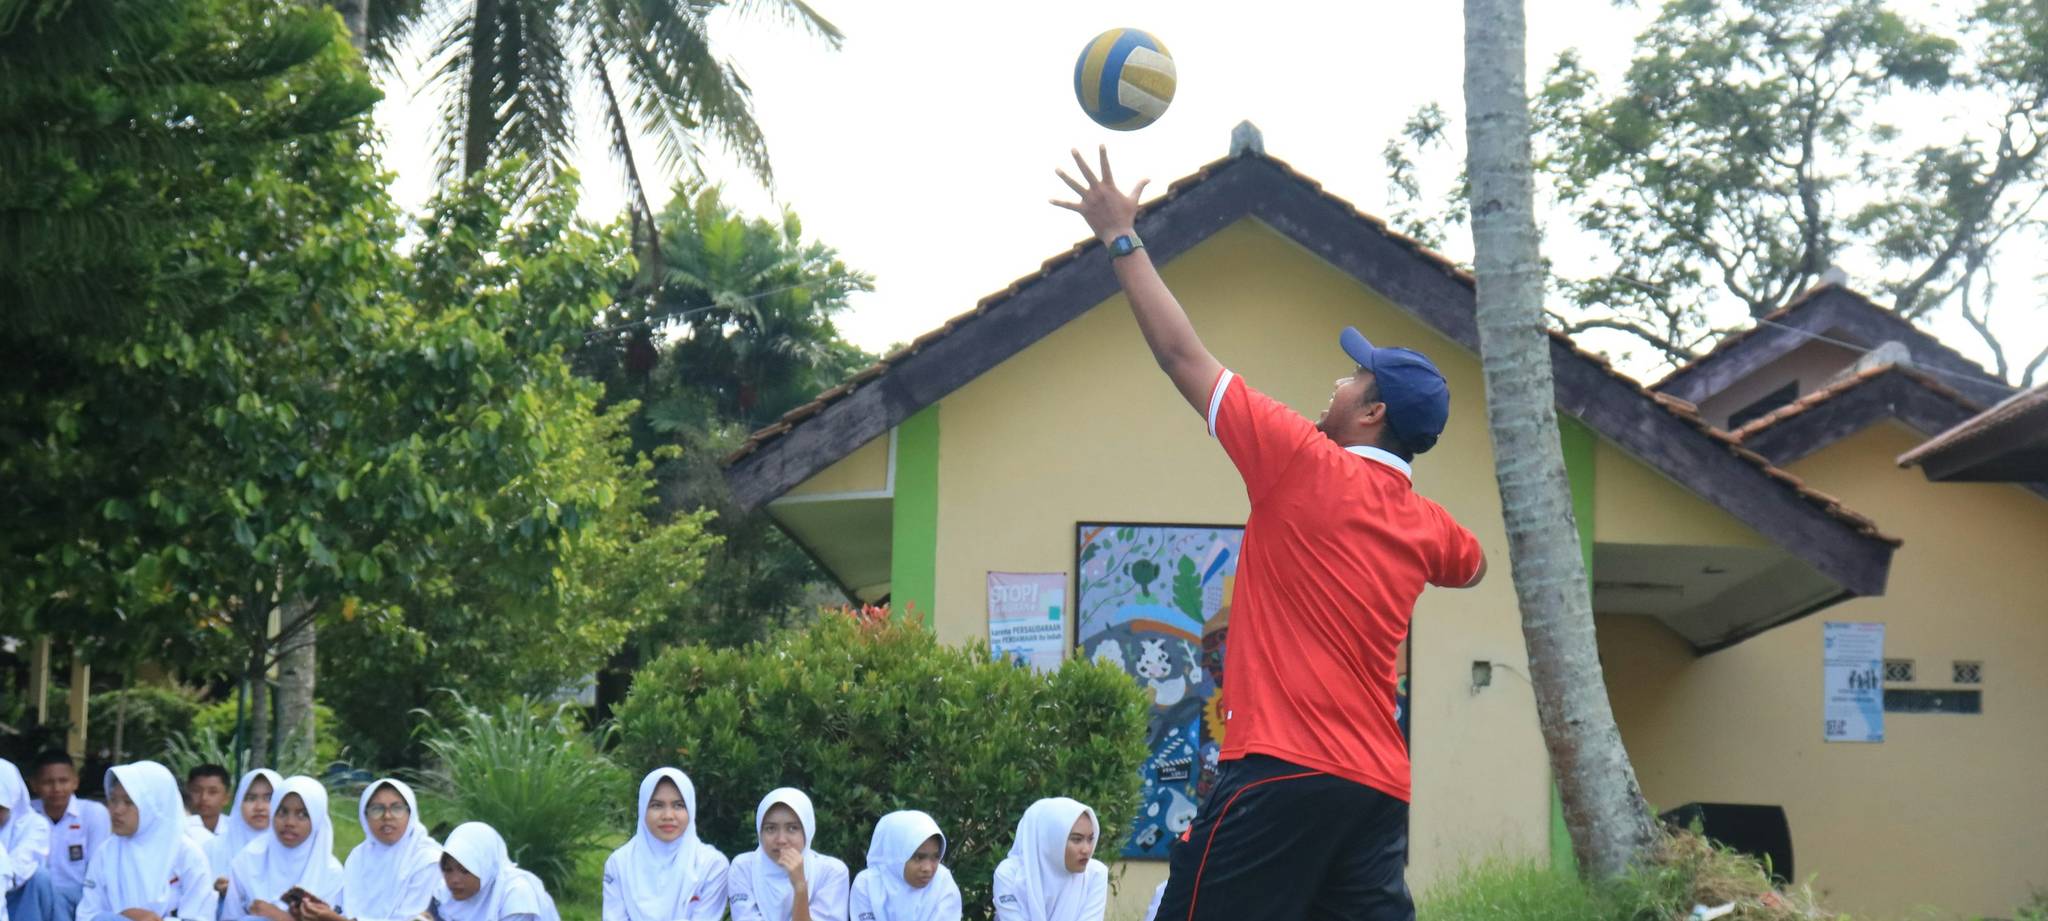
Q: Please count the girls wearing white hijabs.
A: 10